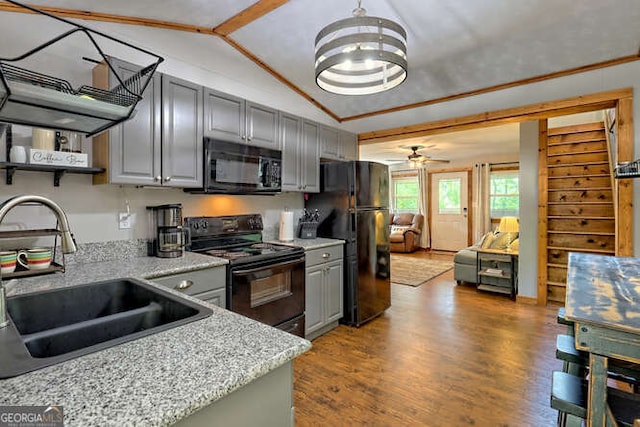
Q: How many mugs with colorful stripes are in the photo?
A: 2